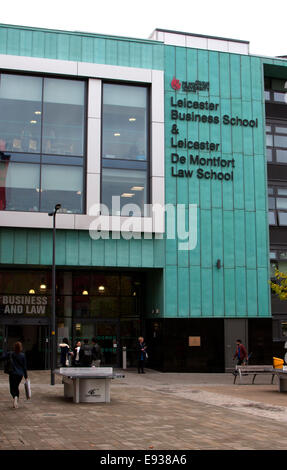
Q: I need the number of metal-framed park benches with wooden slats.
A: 1